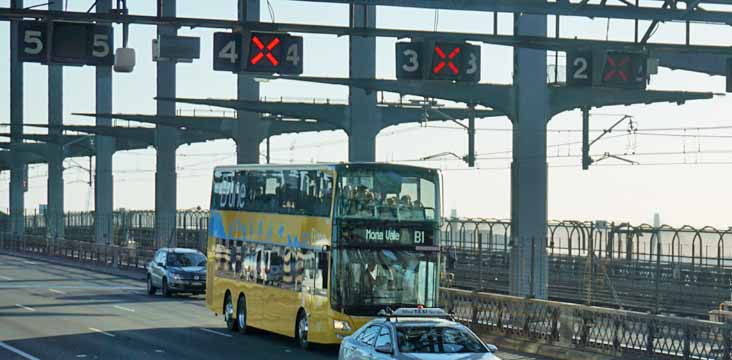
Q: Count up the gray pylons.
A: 7